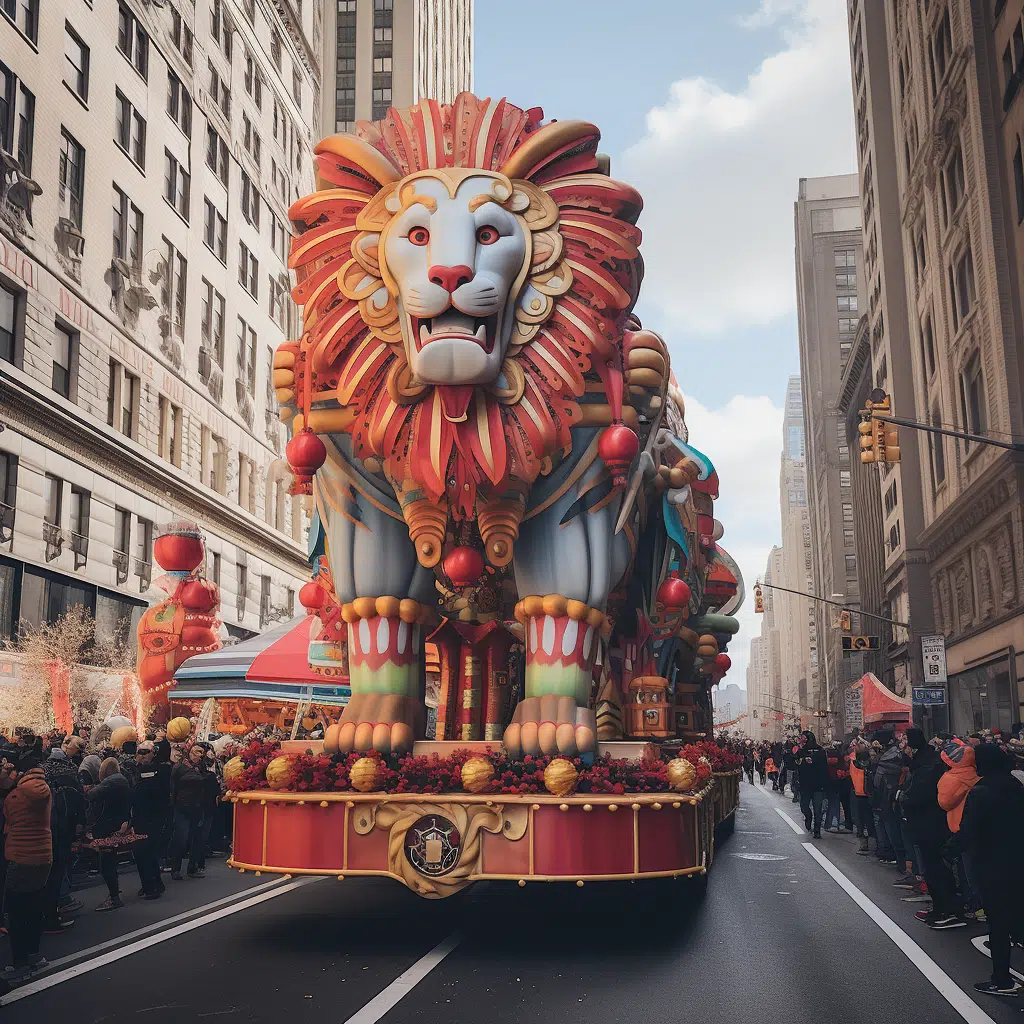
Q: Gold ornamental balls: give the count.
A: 6